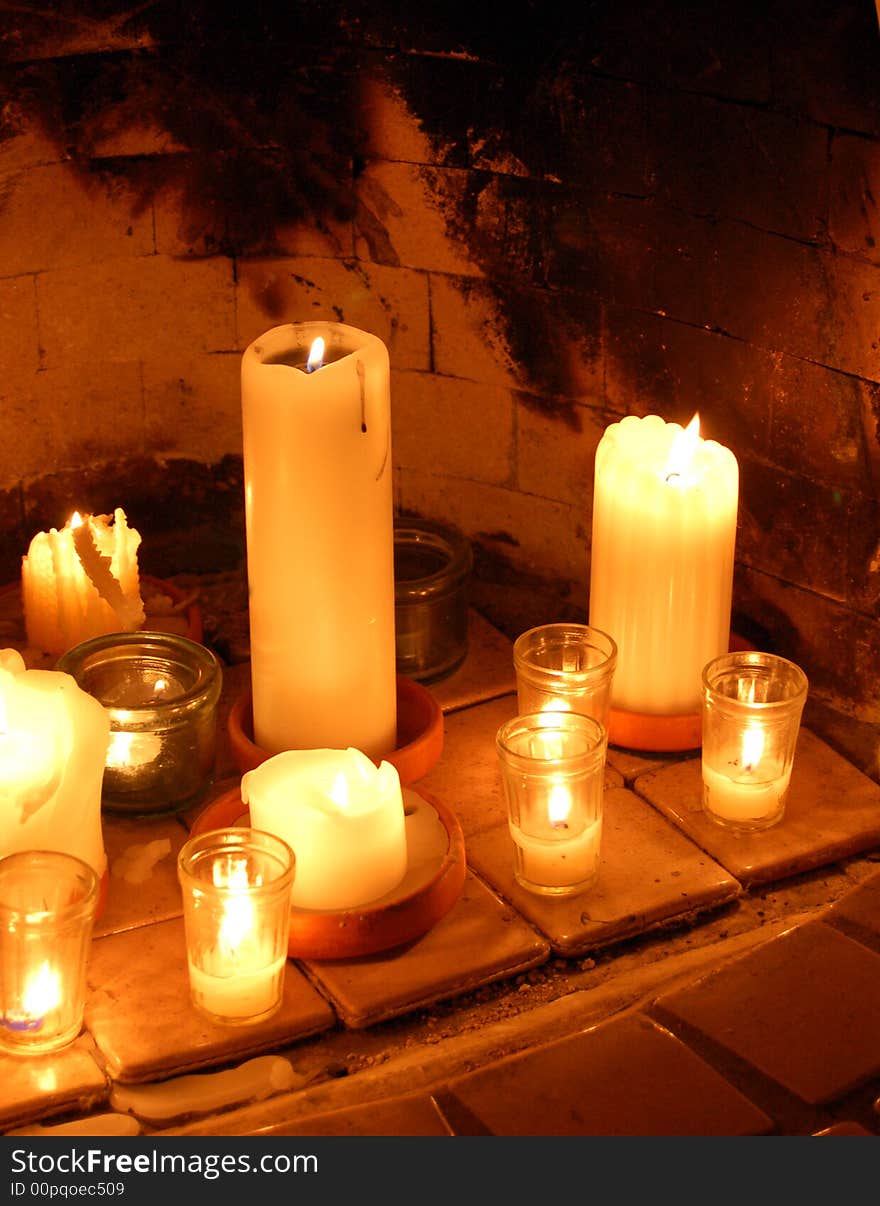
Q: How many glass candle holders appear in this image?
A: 7